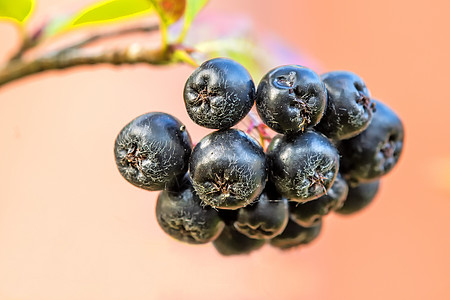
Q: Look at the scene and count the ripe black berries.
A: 13